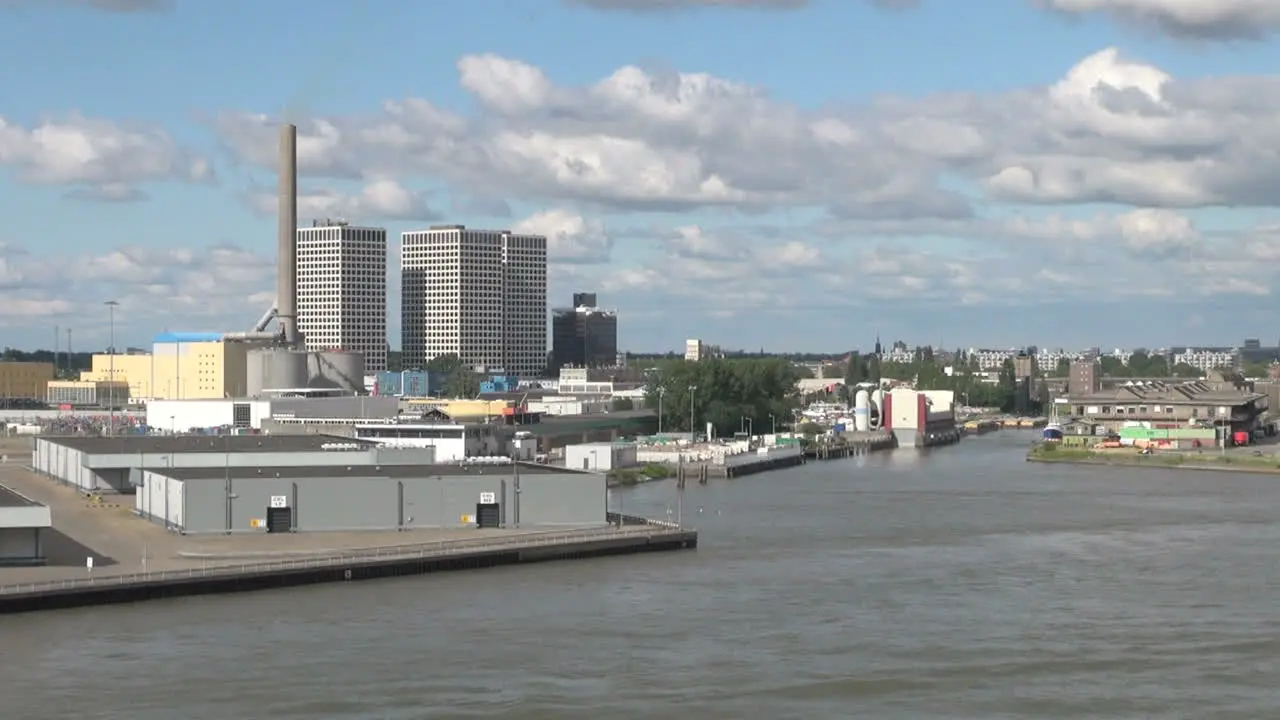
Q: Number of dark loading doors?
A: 2